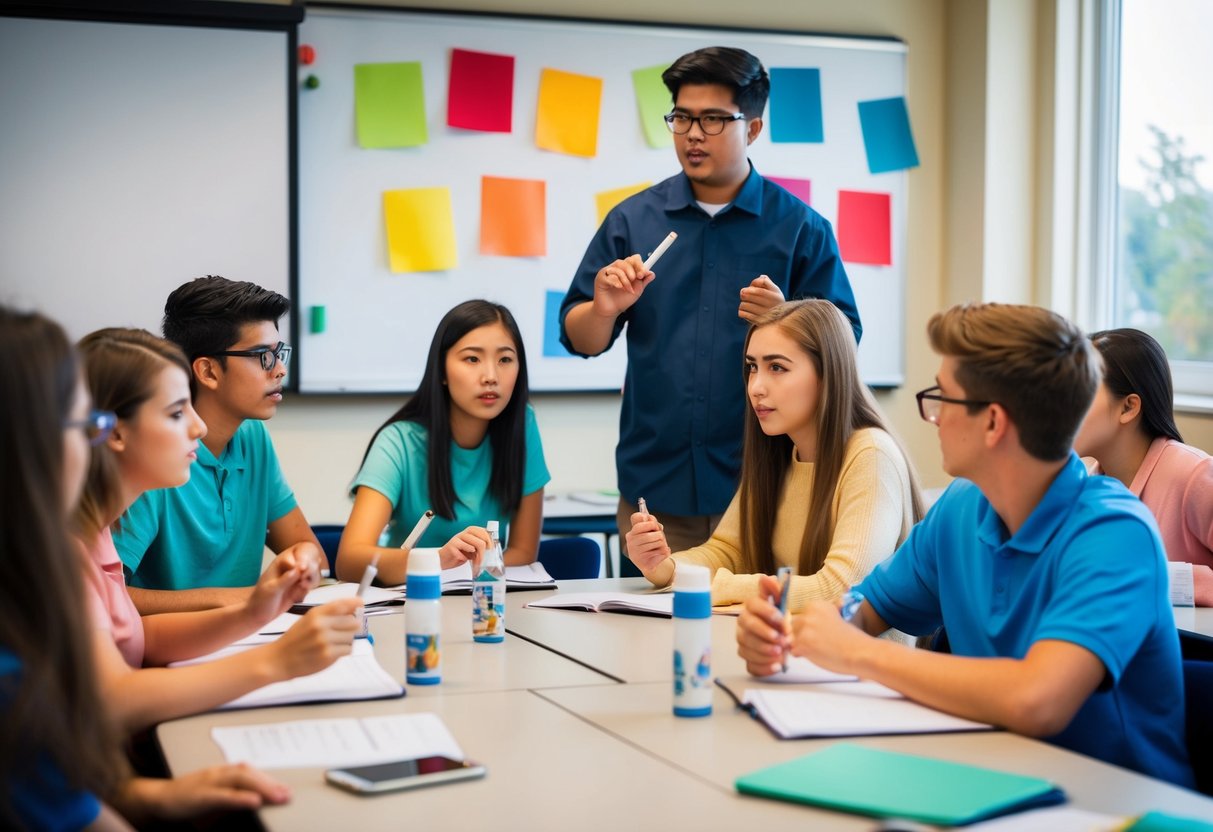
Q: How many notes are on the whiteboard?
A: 12